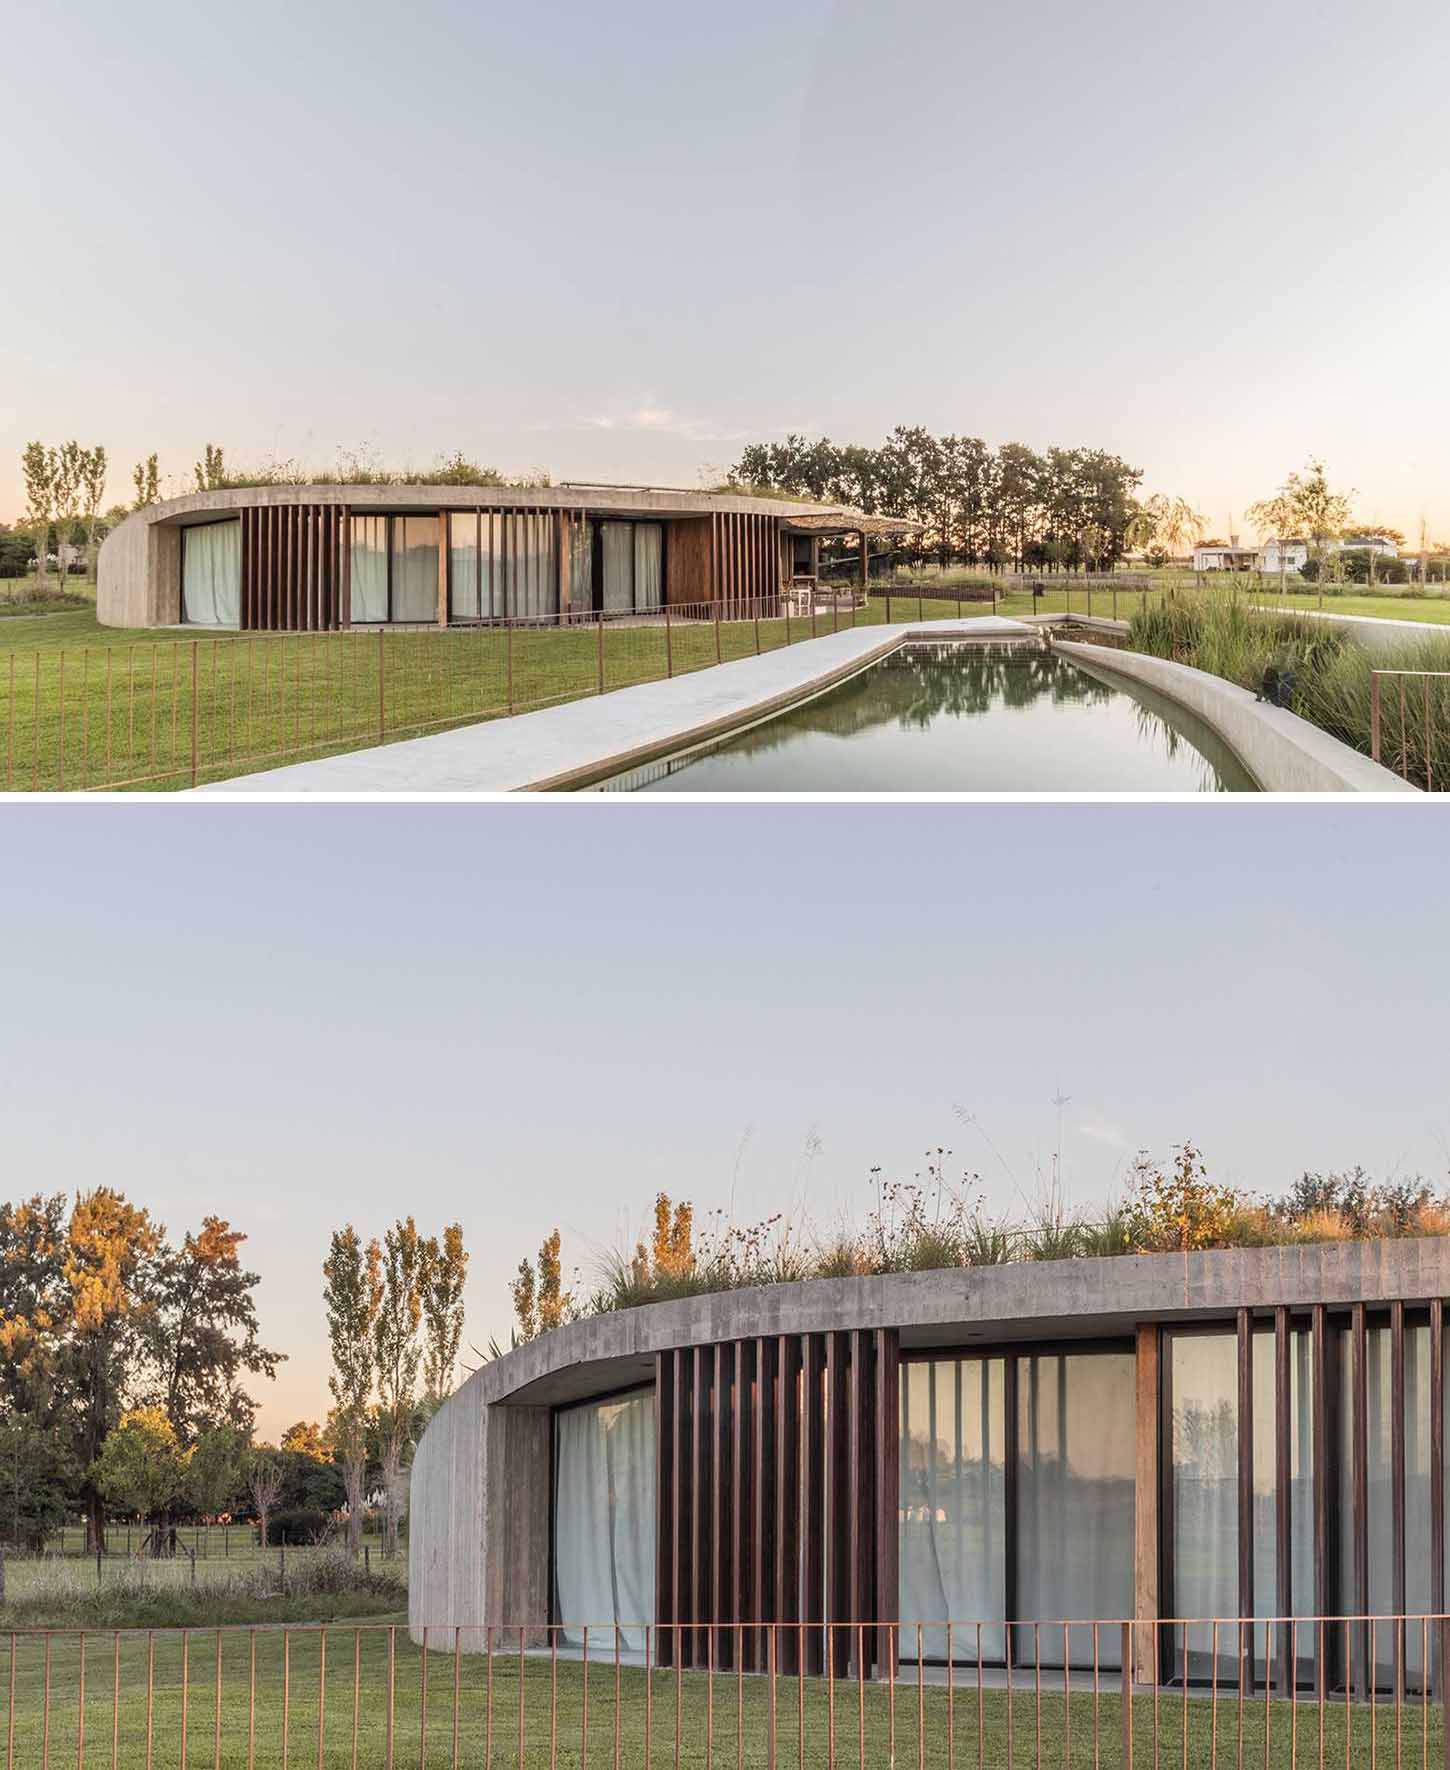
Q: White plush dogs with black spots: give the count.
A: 0